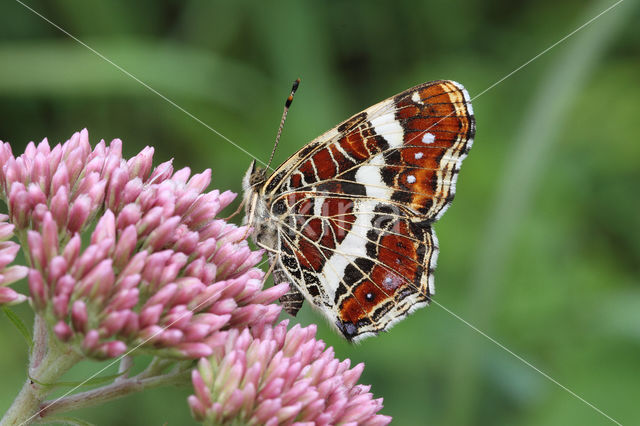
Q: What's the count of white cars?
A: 0